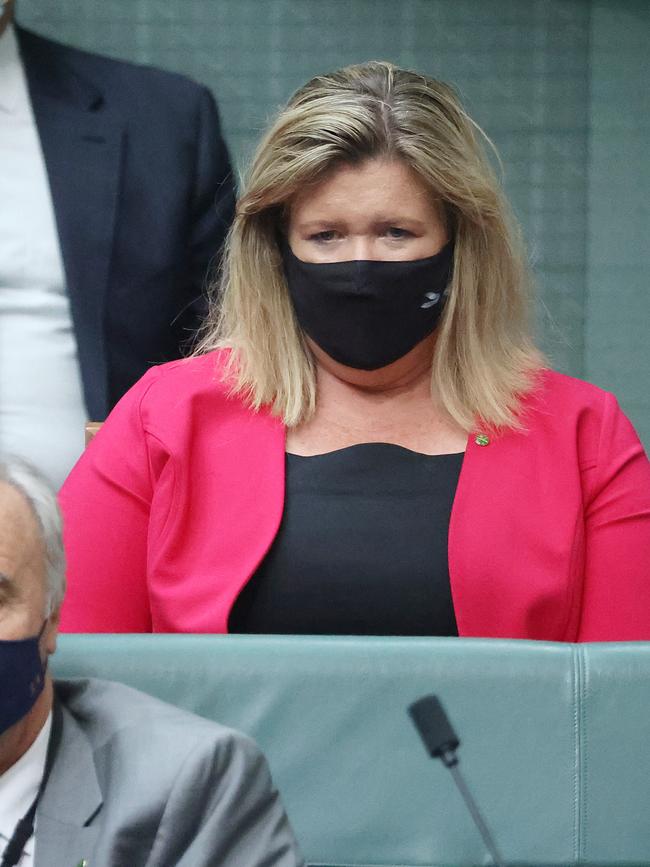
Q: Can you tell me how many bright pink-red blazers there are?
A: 1